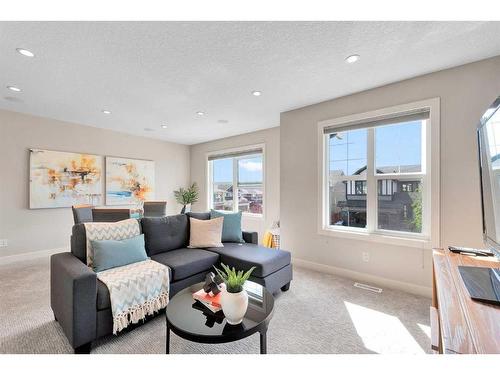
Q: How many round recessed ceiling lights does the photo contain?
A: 7